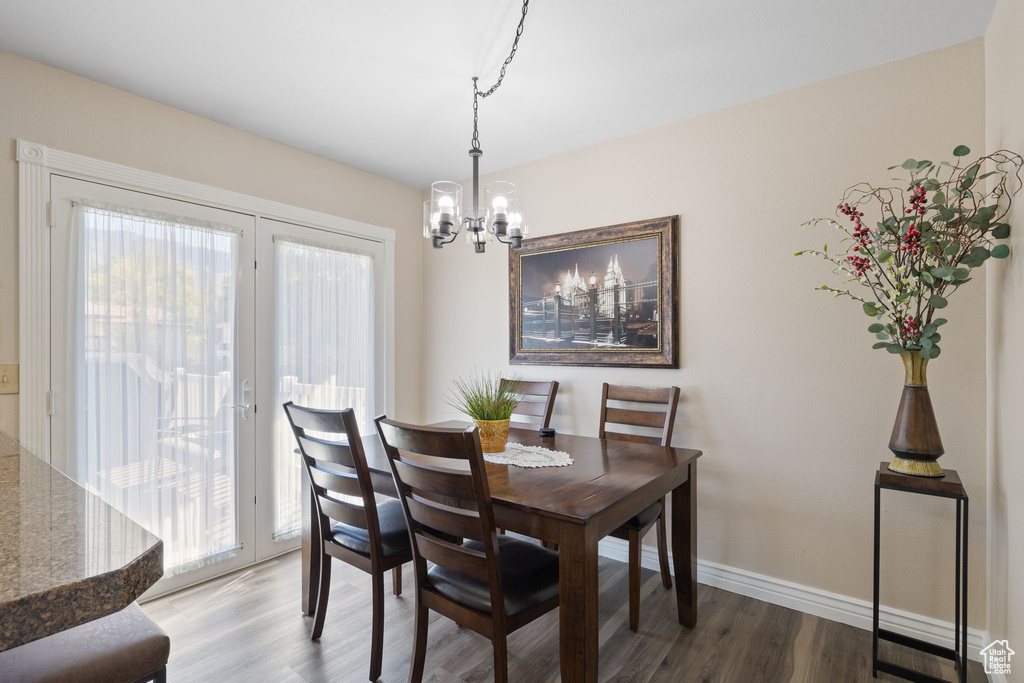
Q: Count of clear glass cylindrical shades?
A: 5